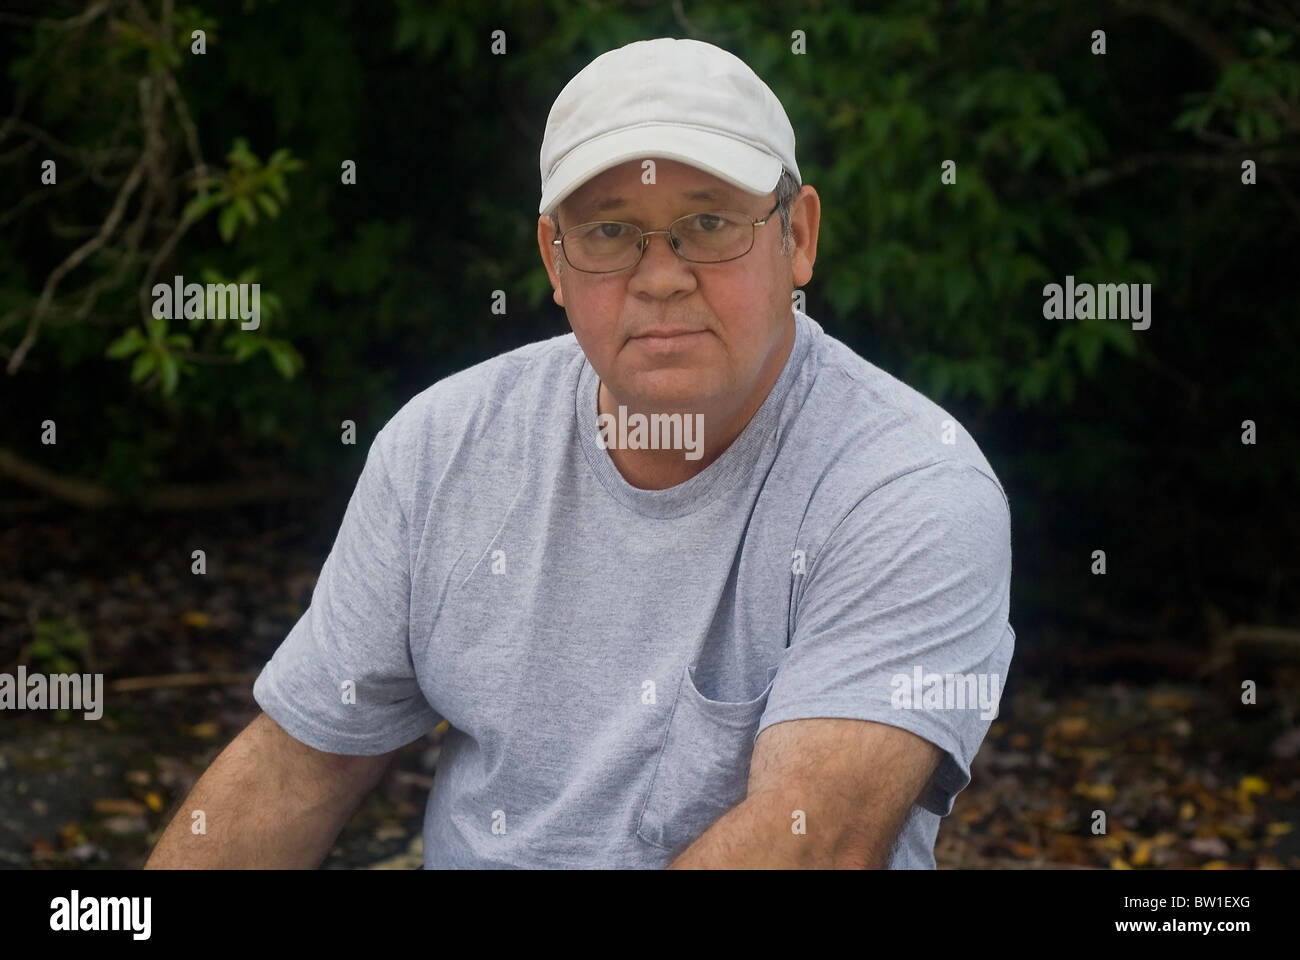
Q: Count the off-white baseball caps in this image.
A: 1